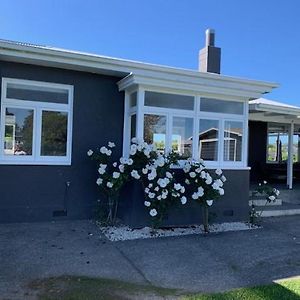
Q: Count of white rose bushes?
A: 4